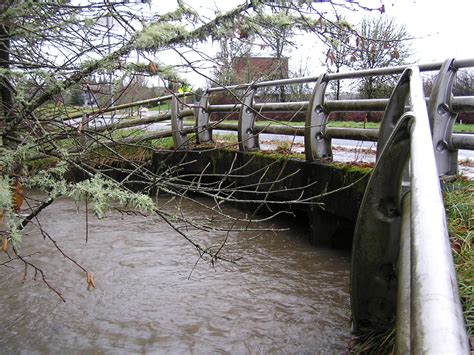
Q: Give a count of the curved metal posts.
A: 7